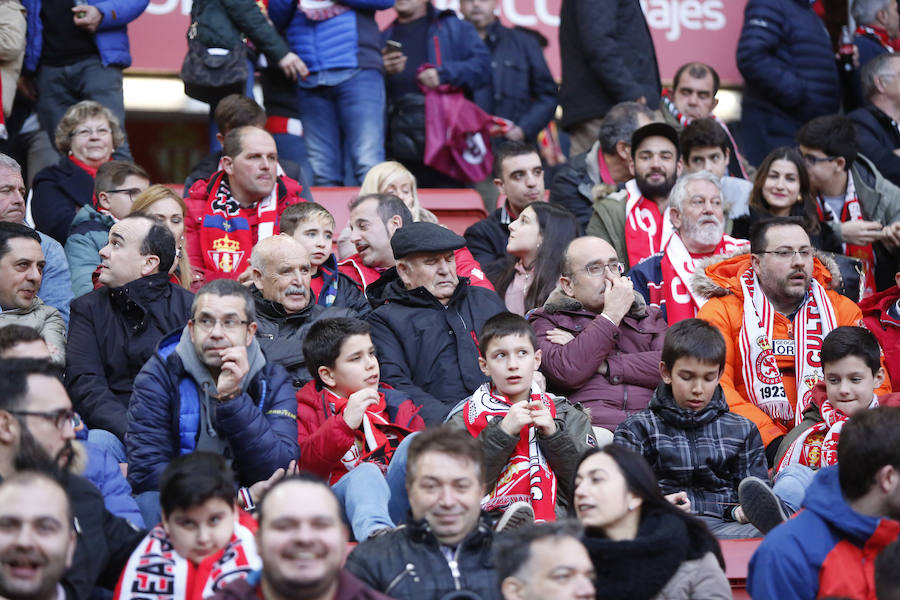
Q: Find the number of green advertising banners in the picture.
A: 0